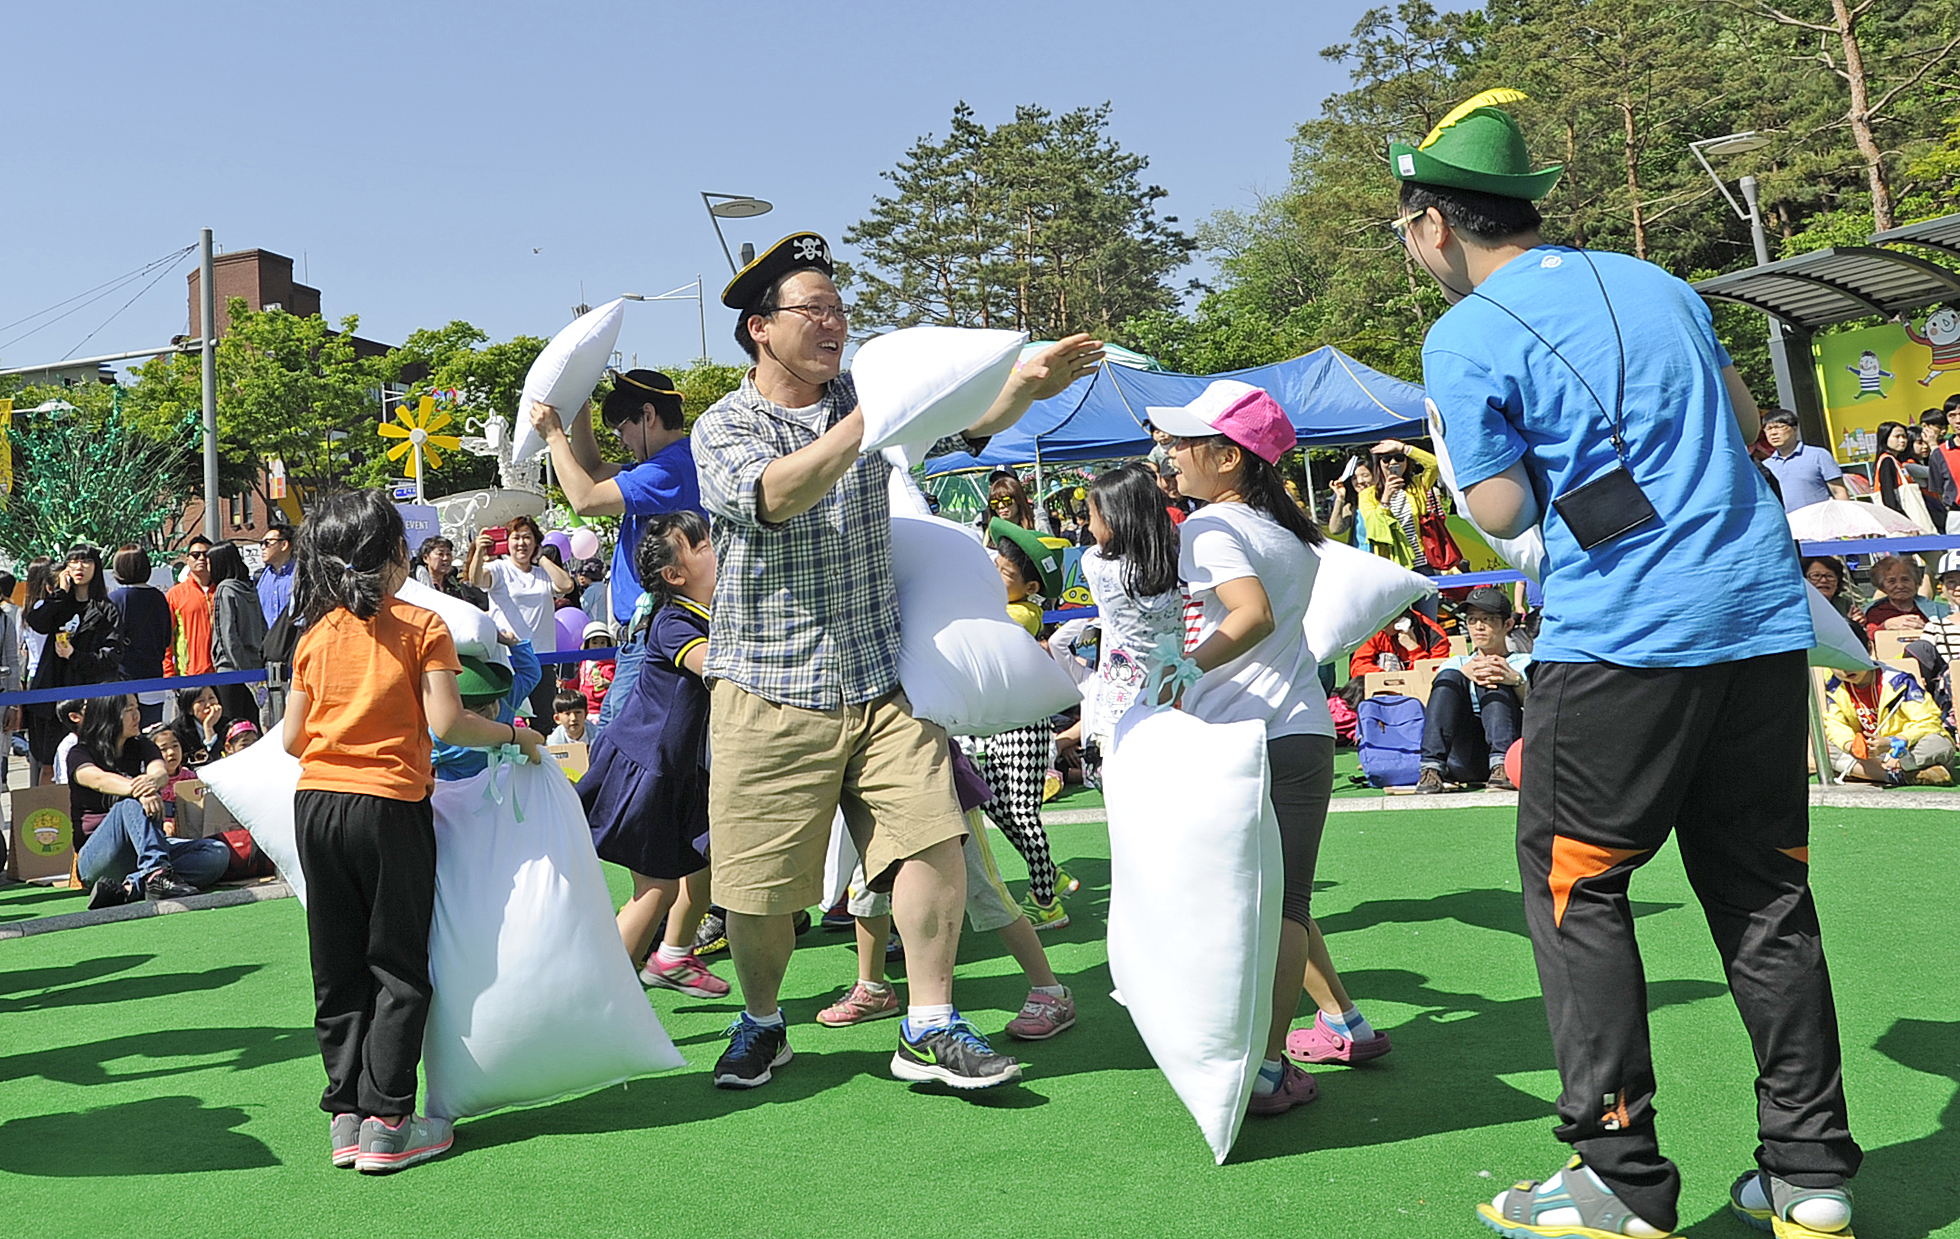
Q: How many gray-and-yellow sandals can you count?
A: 2